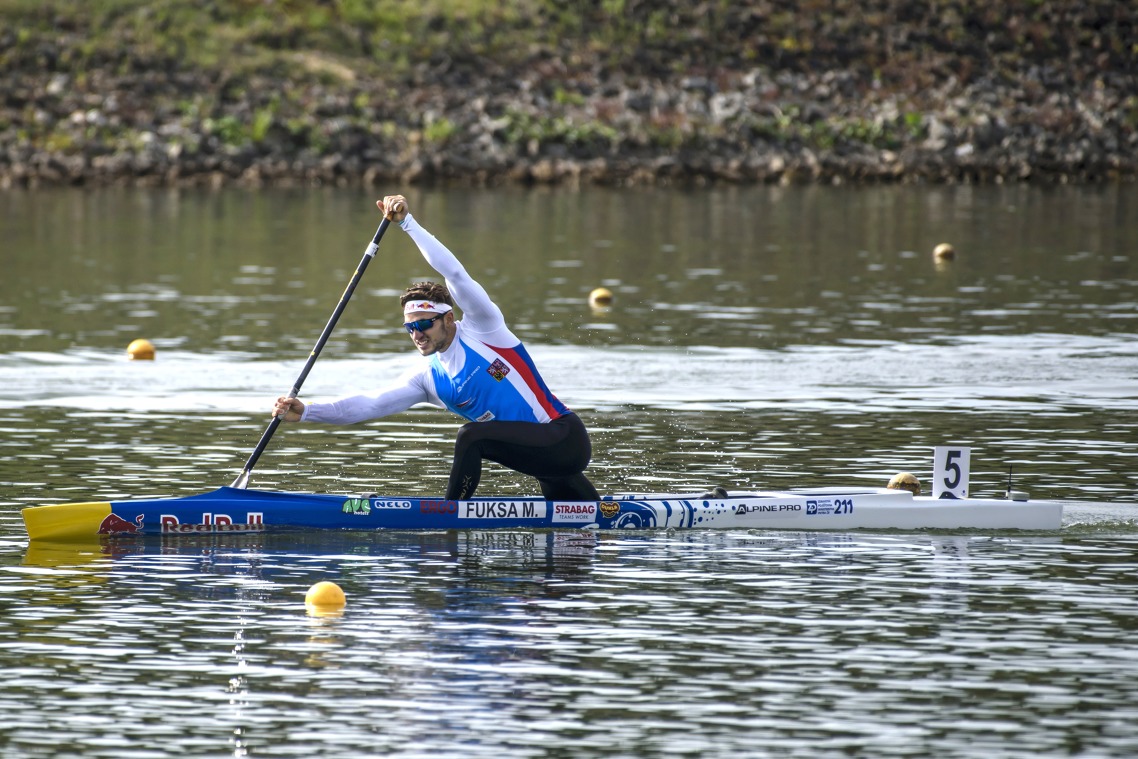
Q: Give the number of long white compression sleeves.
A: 2